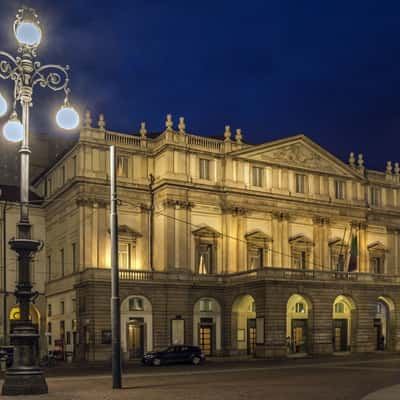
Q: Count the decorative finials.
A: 11